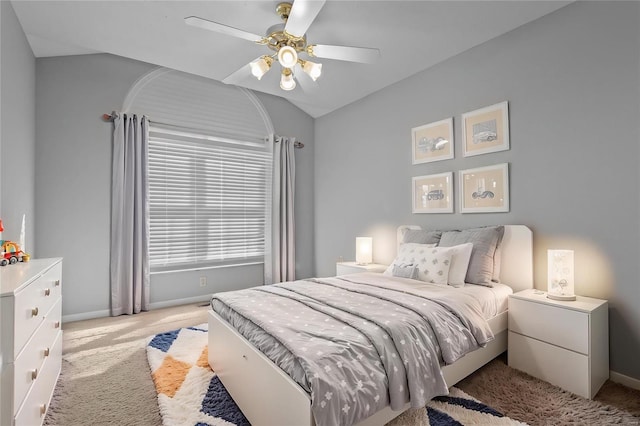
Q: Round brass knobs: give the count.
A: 7